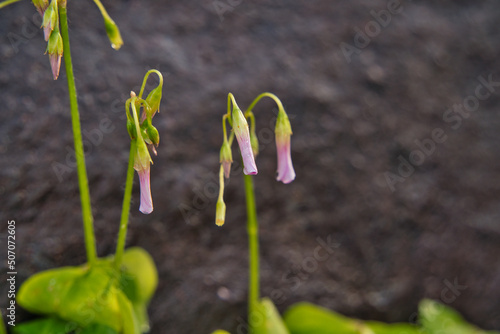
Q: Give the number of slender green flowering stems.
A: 3